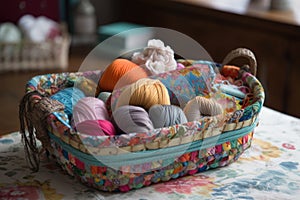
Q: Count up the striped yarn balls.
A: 0